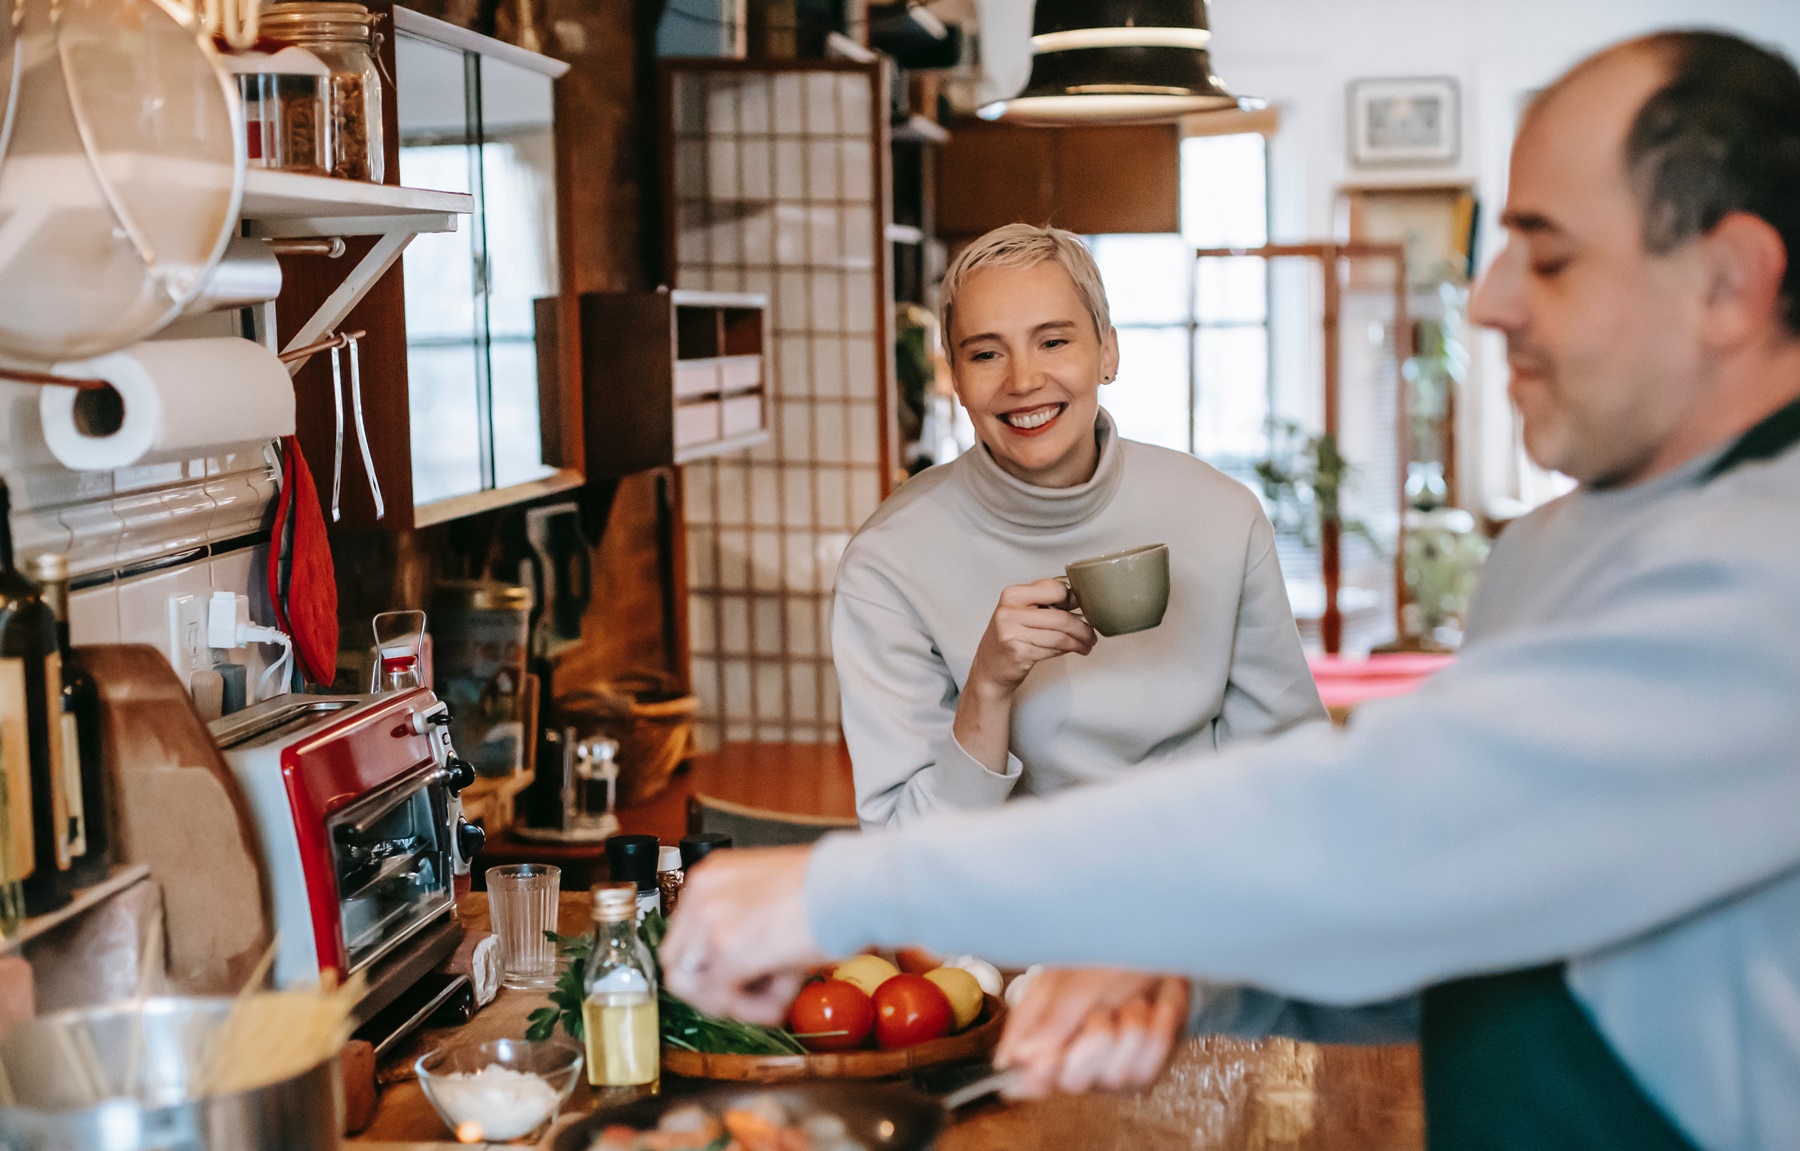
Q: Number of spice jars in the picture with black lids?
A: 2